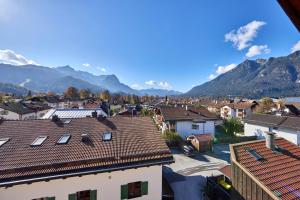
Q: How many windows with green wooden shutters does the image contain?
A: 3